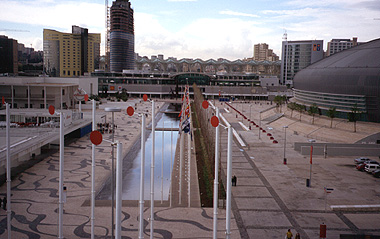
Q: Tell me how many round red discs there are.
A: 8